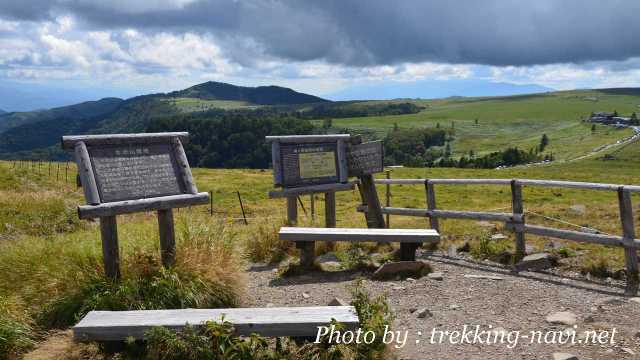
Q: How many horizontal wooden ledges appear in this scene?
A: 2